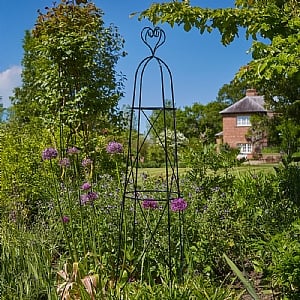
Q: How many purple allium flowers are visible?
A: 11